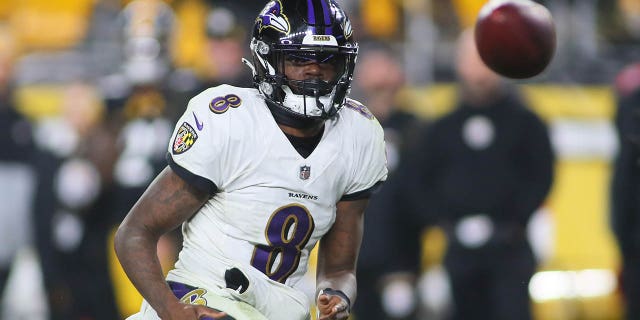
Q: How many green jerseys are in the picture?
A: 0